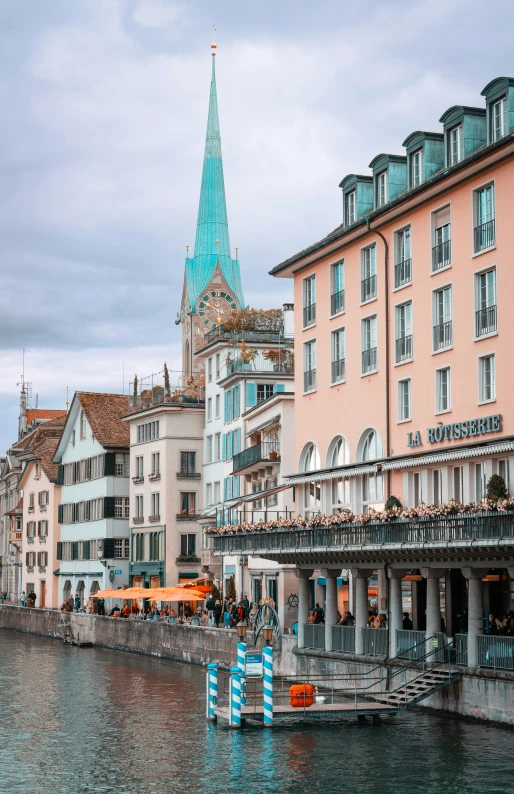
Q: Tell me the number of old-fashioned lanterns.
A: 2